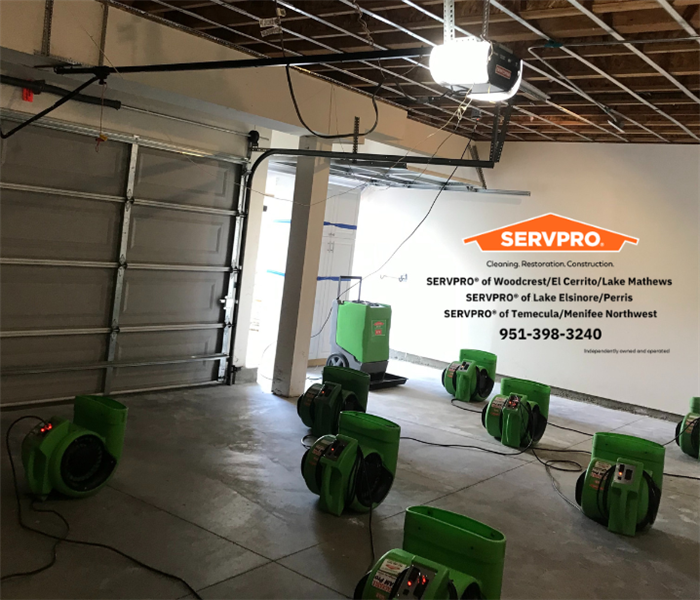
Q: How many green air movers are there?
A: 8